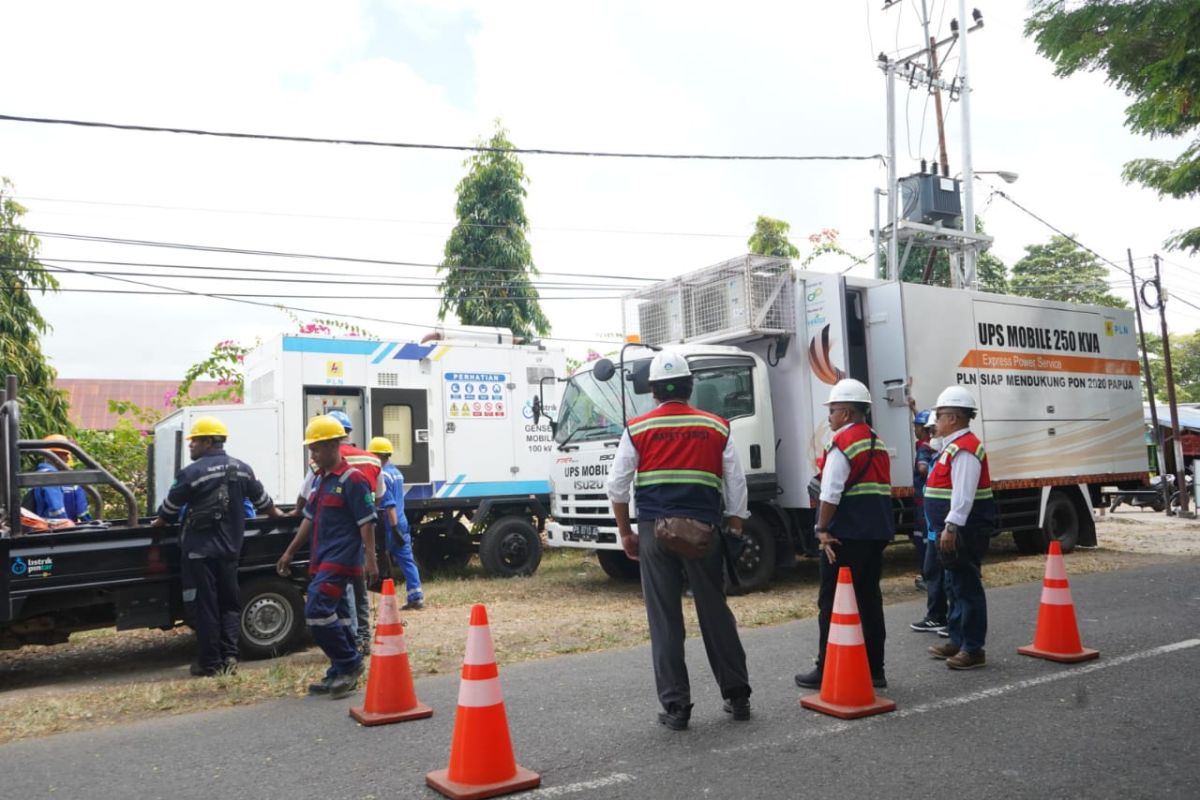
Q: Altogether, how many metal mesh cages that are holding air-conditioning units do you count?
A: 1